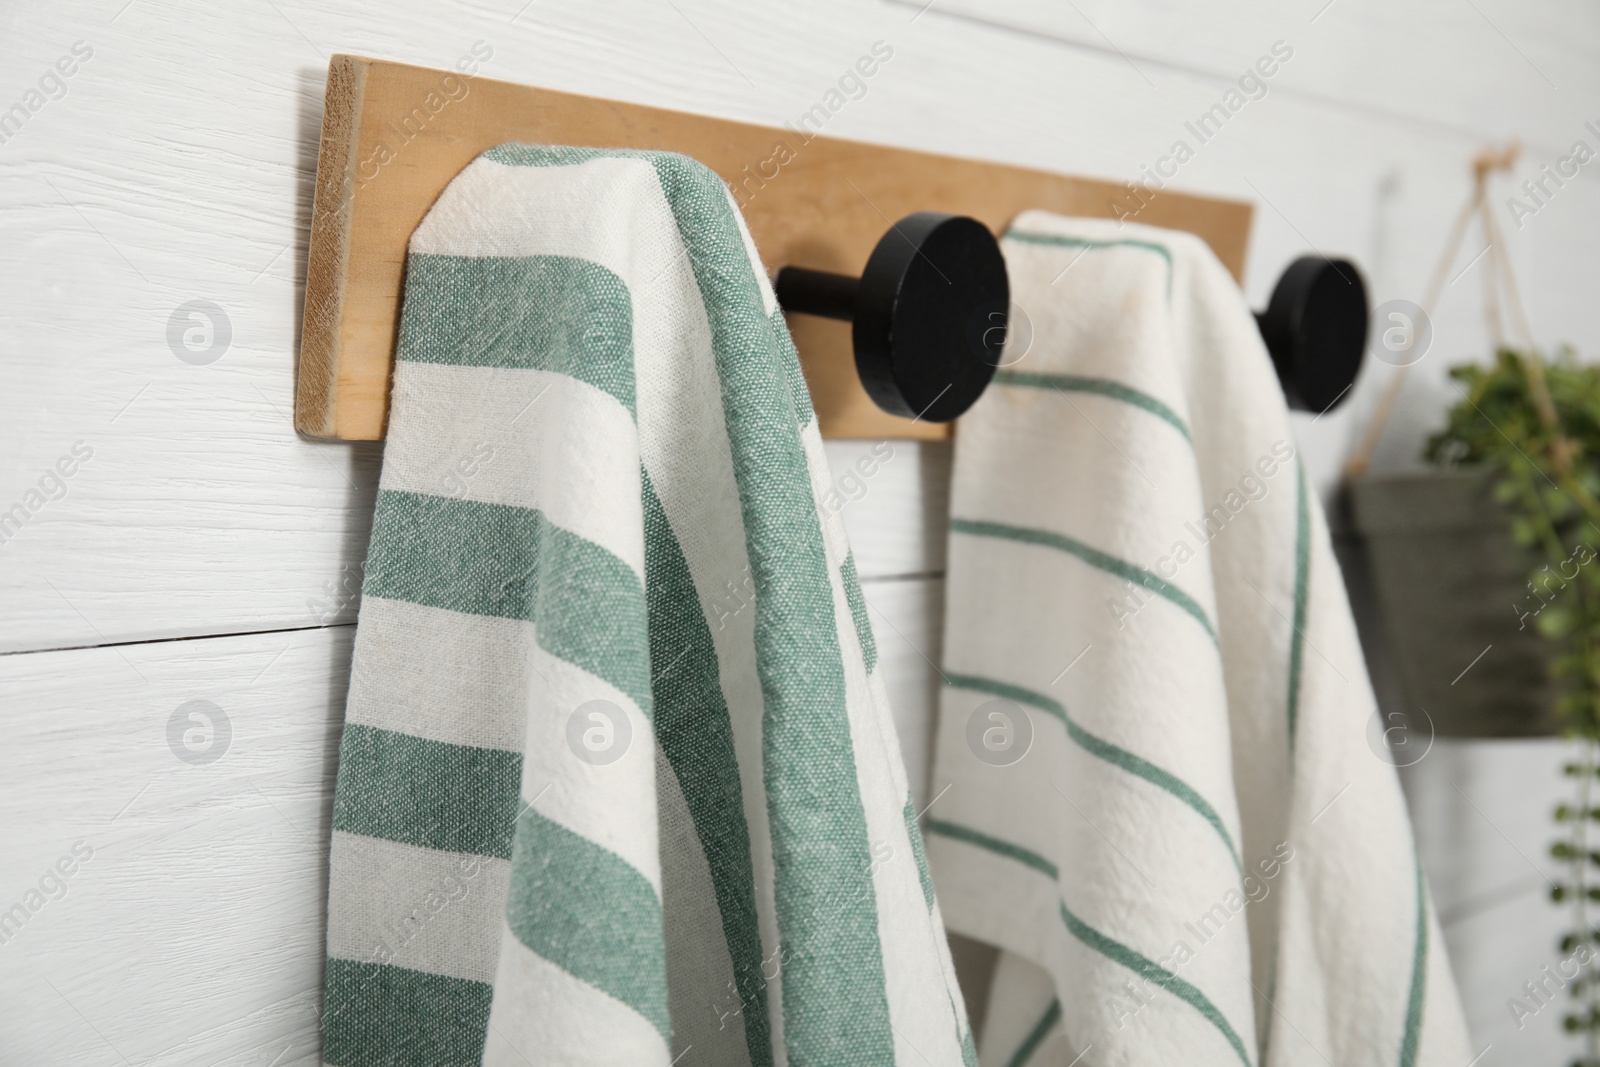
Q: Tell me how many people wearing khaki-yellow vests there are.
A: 0